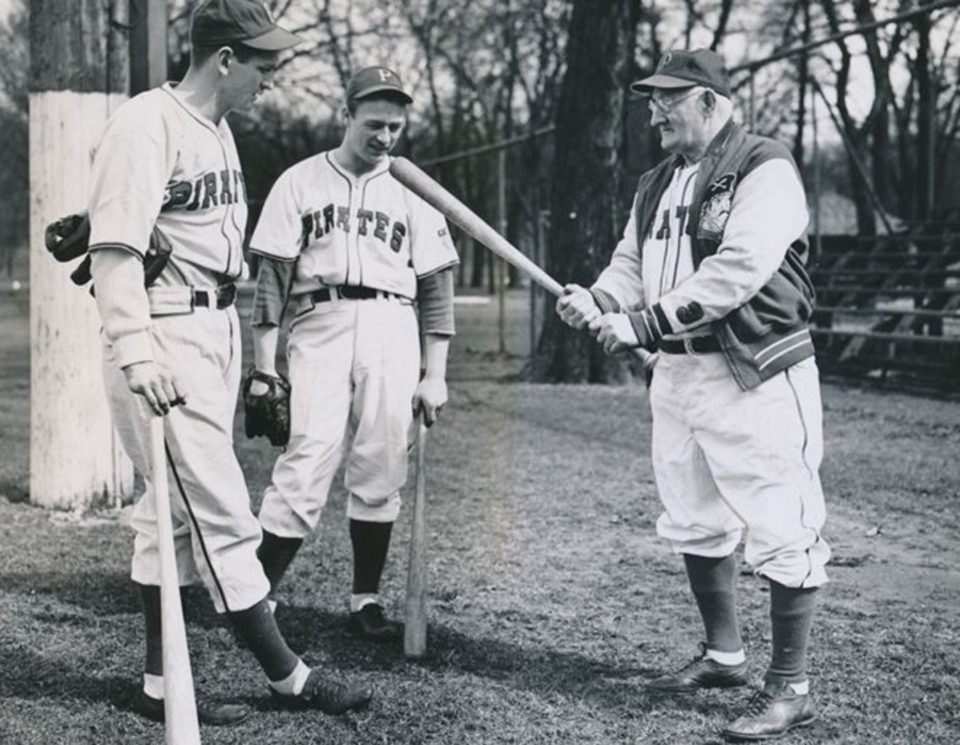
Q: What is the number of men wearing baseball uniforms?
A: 3